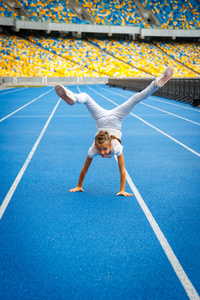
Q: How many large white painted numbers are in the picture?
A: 3